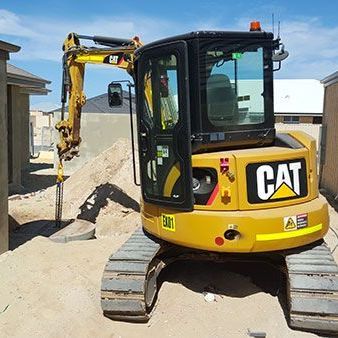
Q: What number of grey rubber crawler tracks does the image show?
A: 2